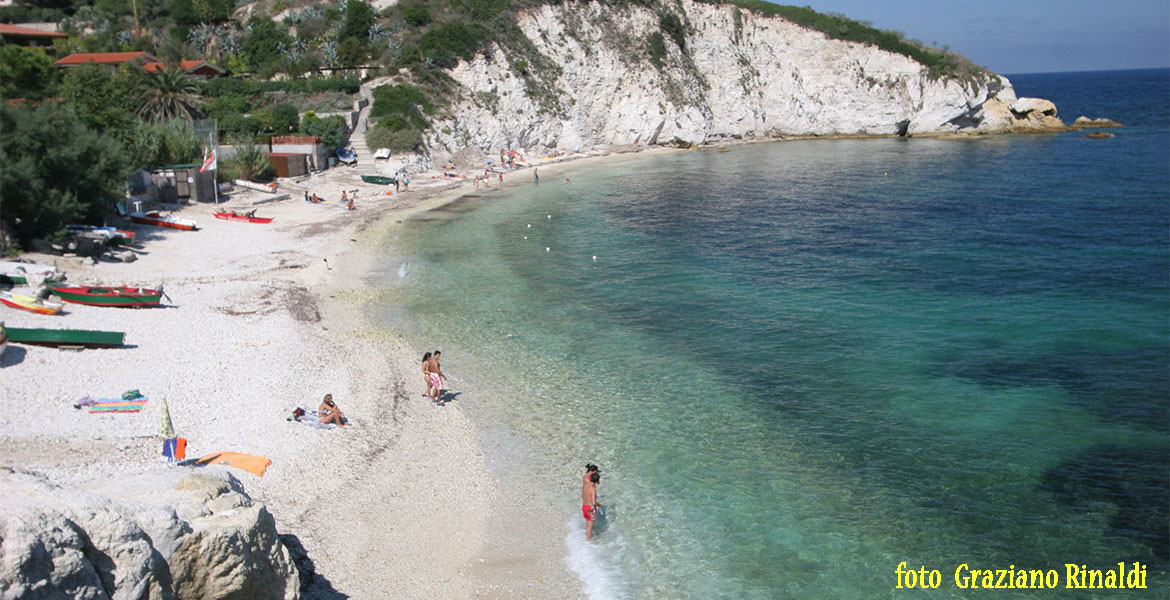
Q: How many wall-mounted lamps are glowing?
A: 0